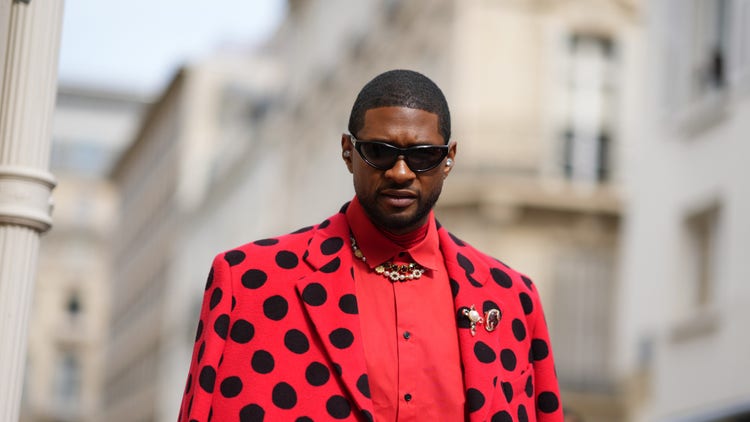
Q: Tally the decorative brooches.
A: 2